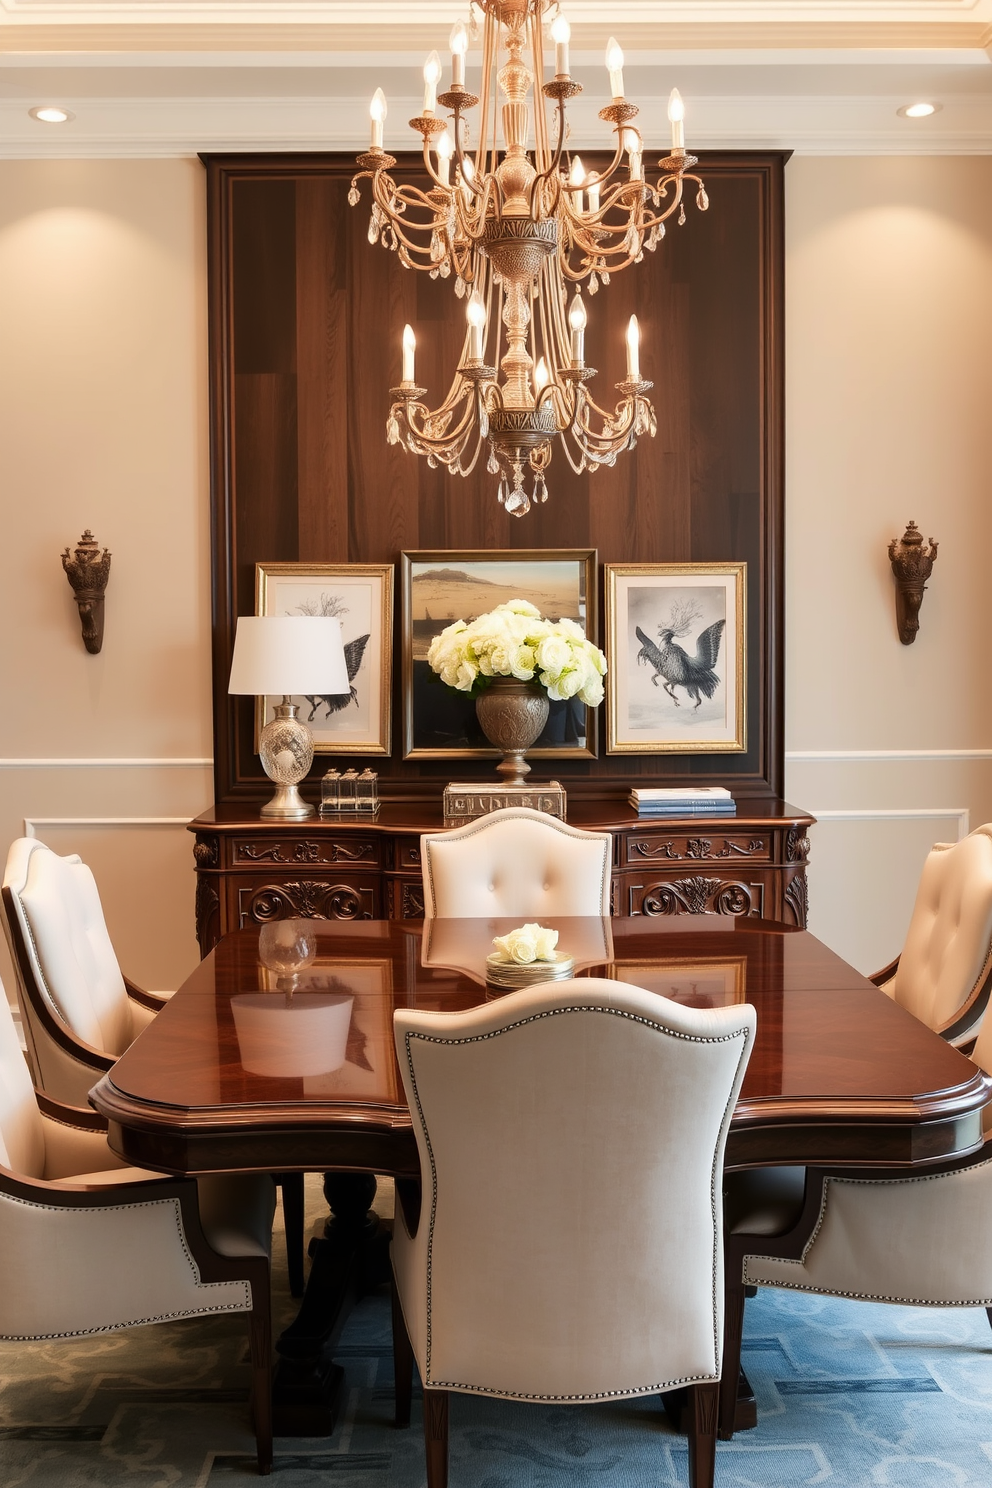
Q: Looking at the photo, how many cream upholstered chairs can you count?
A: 6